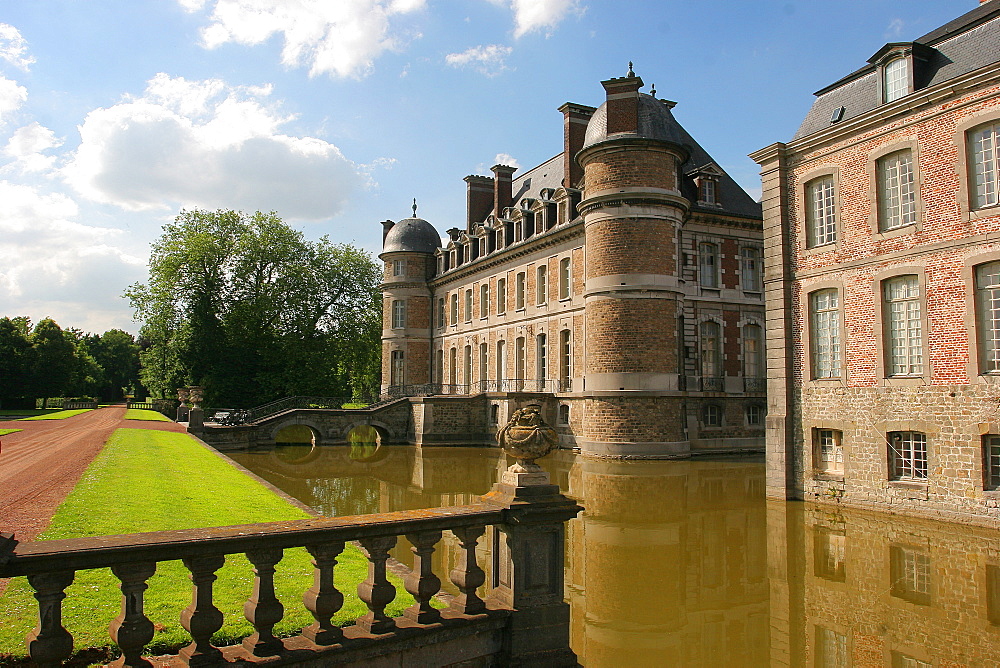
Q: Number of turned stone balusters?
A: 8